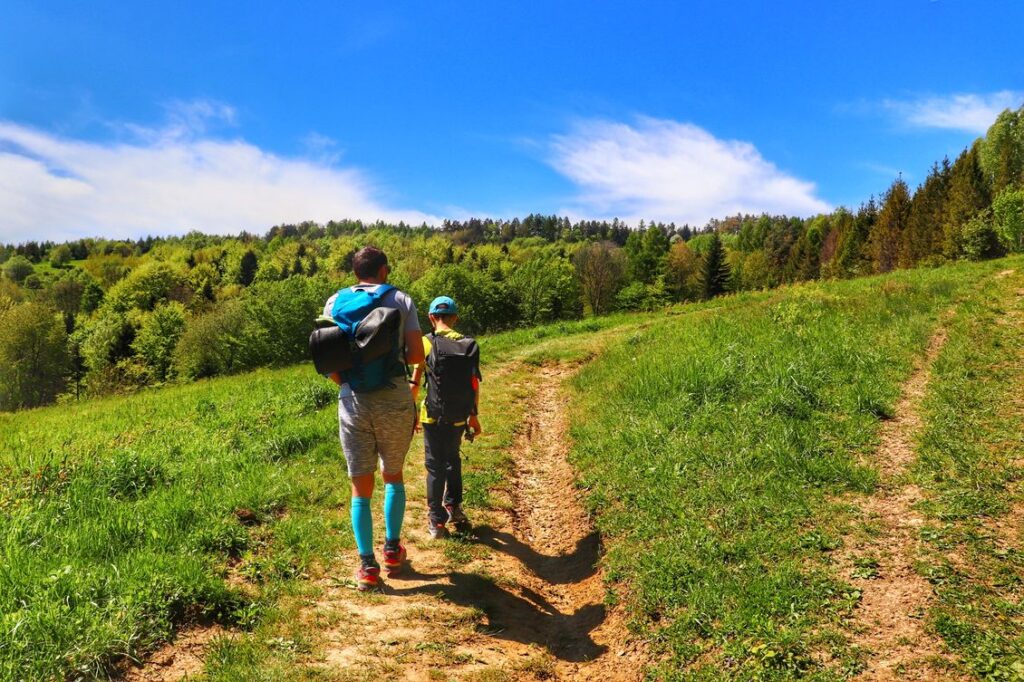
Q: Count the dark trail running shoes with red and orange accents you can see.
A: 2